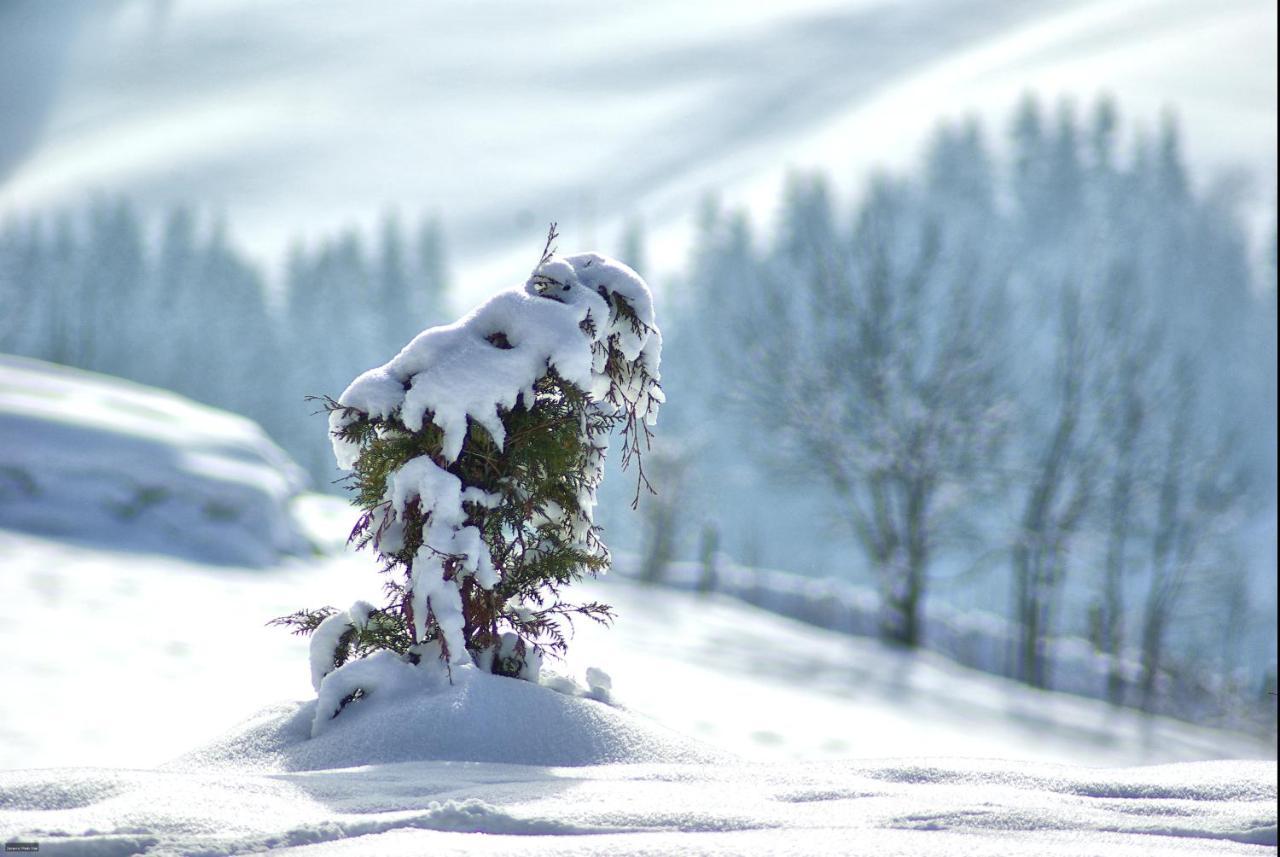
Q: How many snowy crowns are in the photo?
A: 1